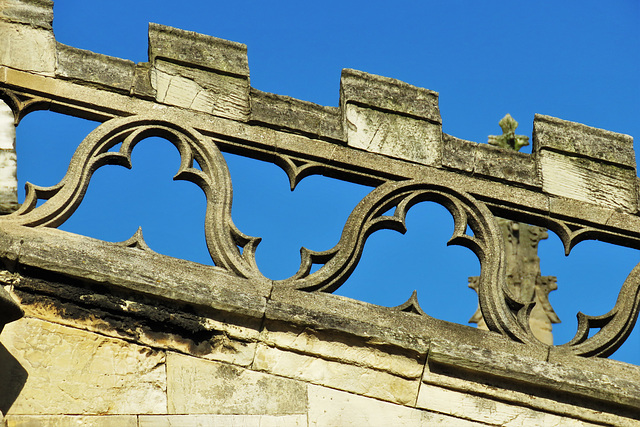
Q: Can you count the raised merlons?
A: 4